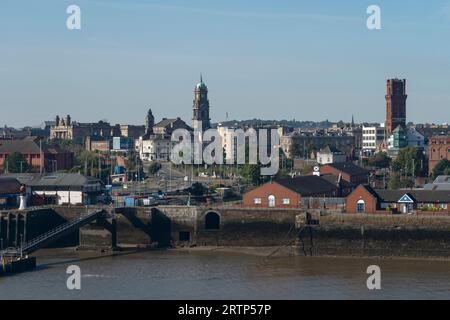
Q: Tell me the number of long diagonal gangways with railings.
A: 1